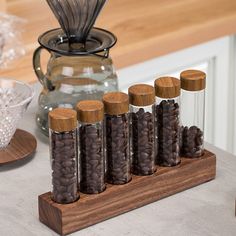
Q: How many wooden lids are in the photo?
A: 6